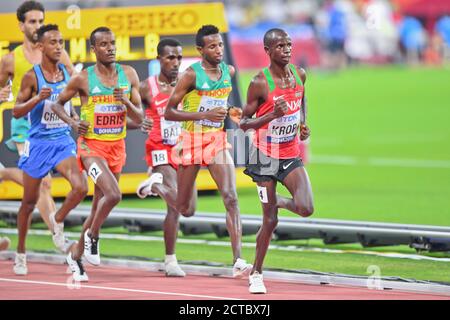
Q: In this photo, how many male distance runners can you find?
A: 6